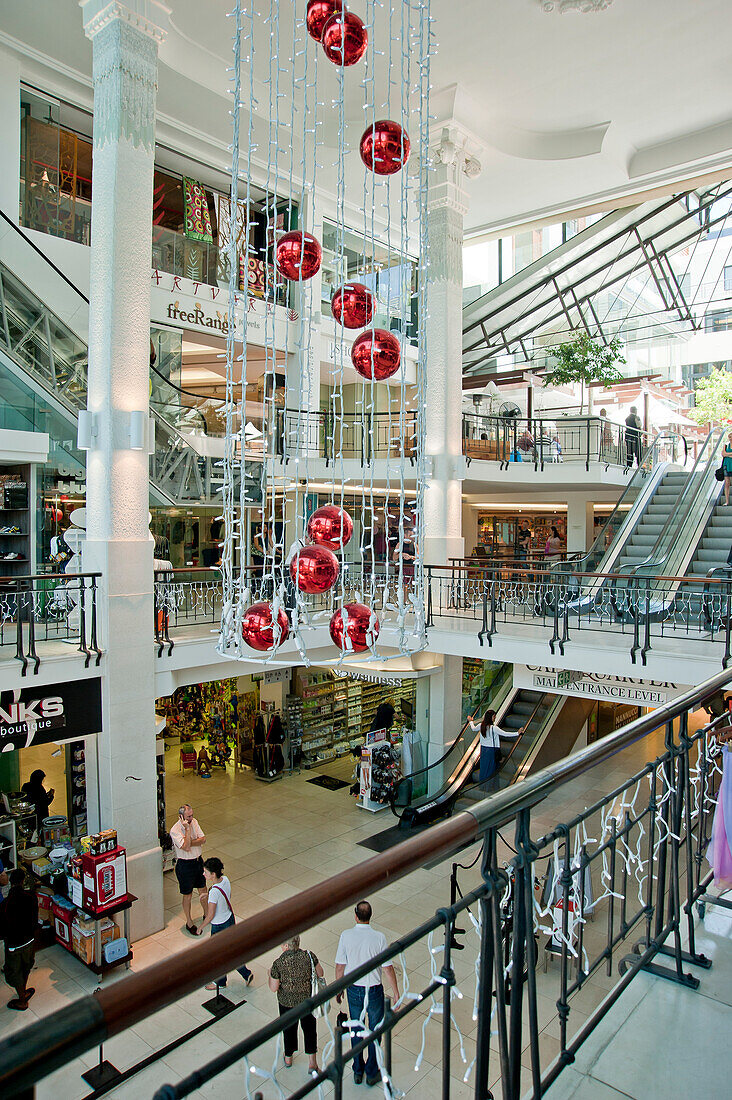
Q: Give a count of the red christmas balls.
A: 10